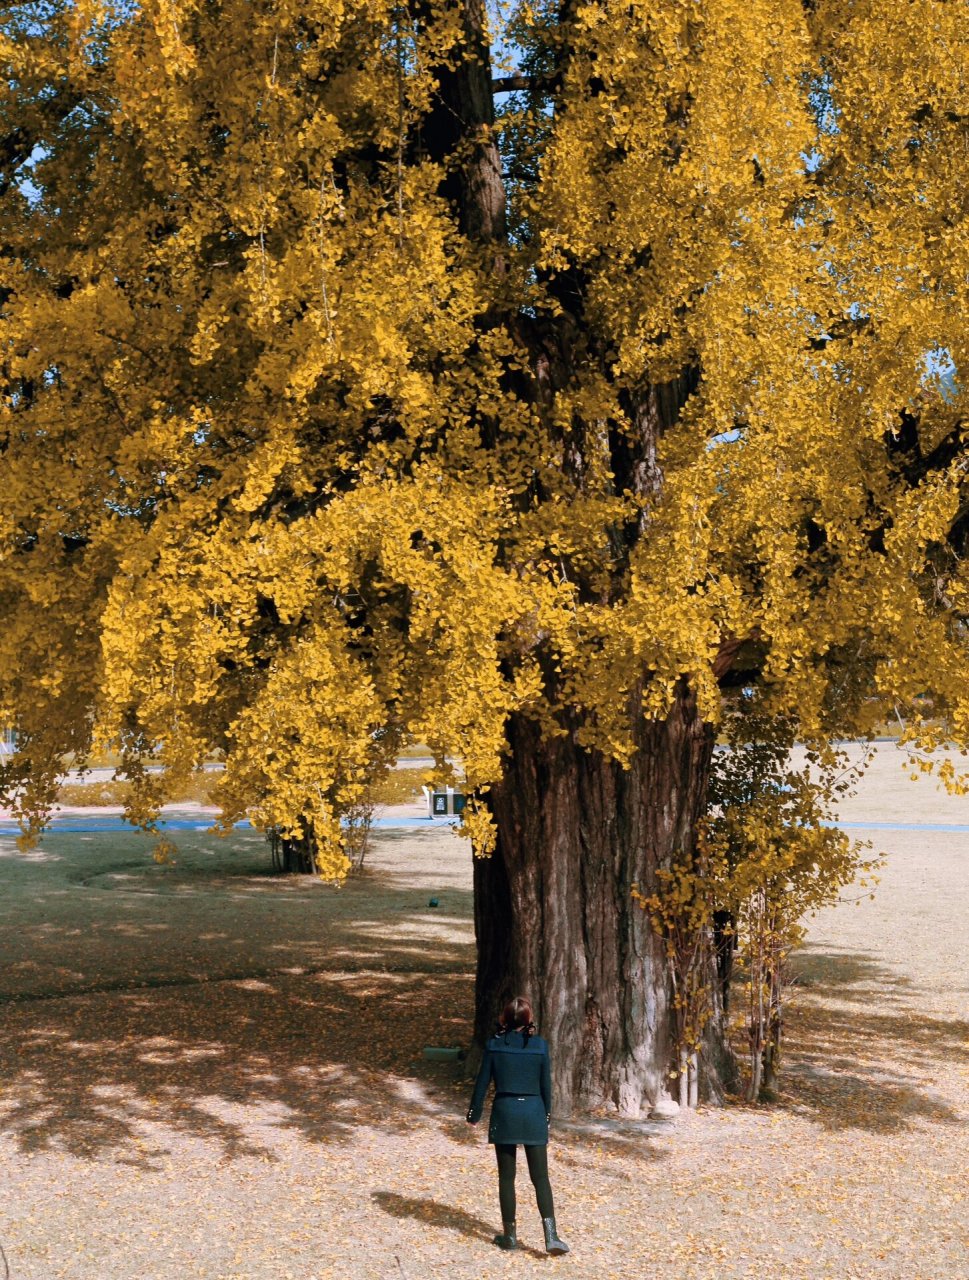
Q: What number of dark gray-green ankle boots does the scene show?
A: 2